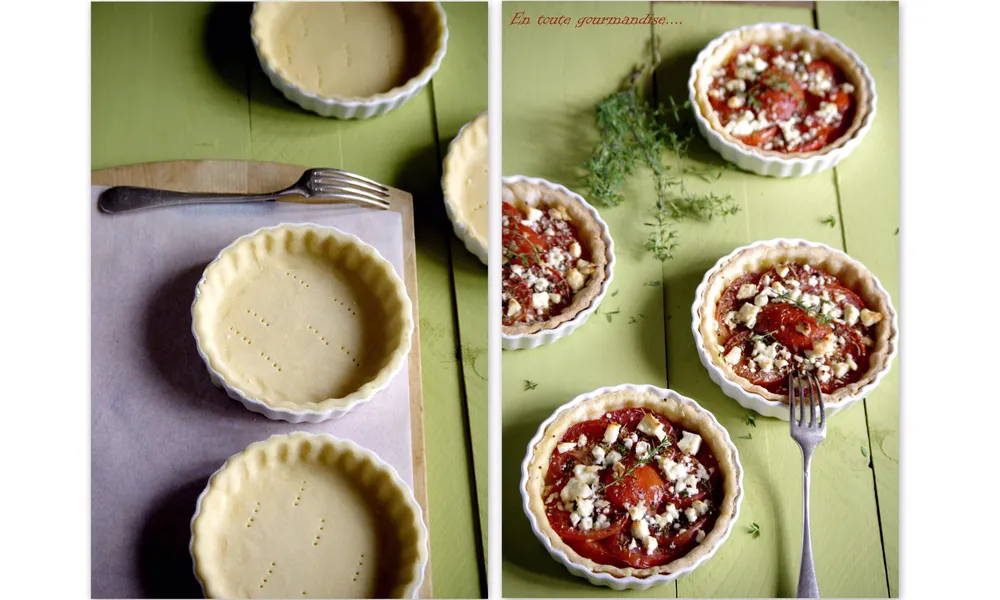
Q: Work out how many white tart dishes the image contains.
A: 8